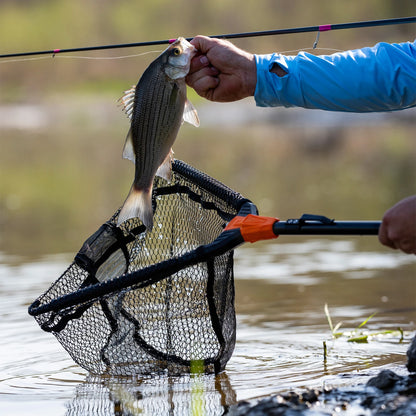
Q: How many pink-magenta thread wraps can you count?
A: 3